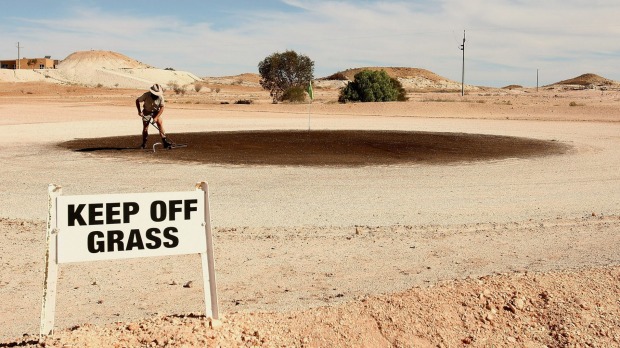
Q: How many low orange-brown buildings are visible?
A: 1